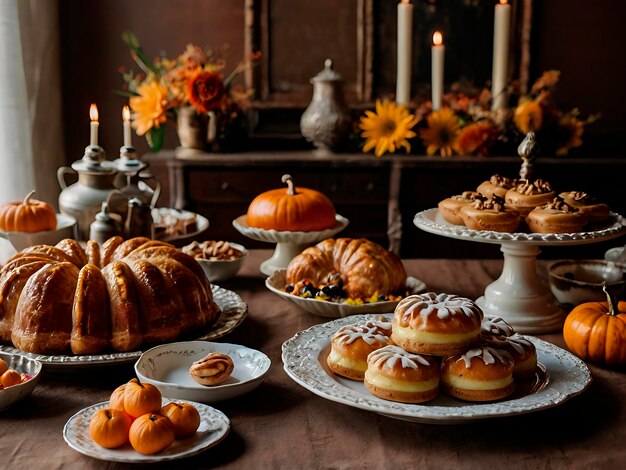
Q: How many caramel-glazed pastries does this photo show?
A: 6